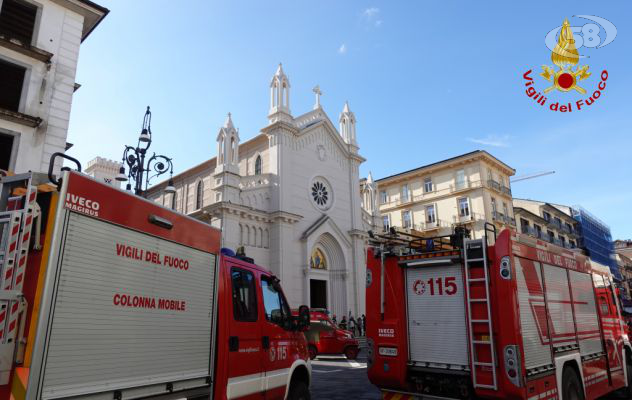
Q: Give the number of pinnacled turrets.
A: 4